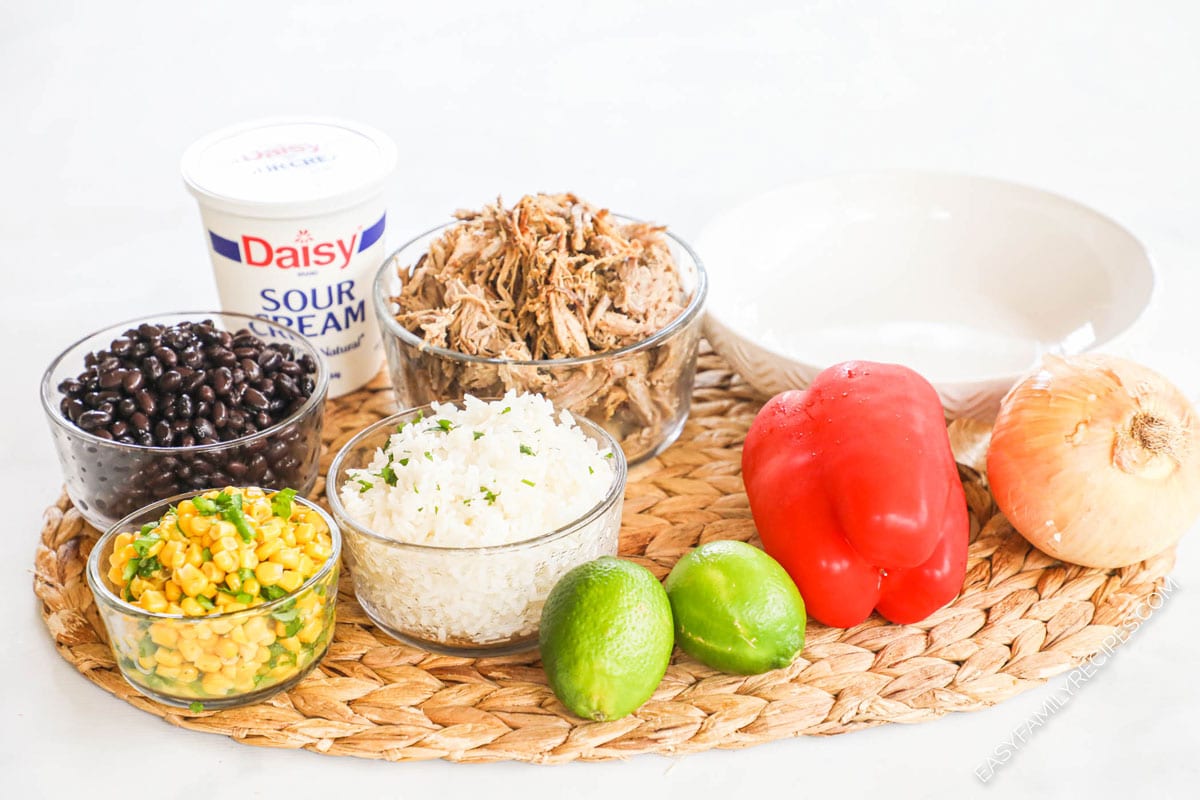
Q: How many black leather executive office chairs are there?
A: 0